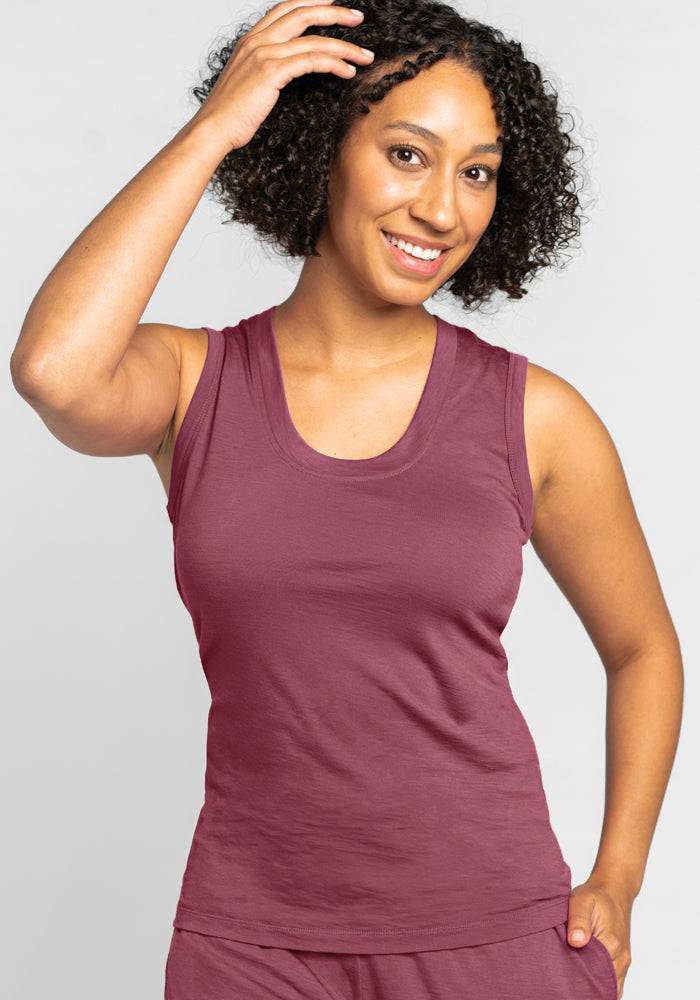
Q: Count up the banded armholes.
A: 2